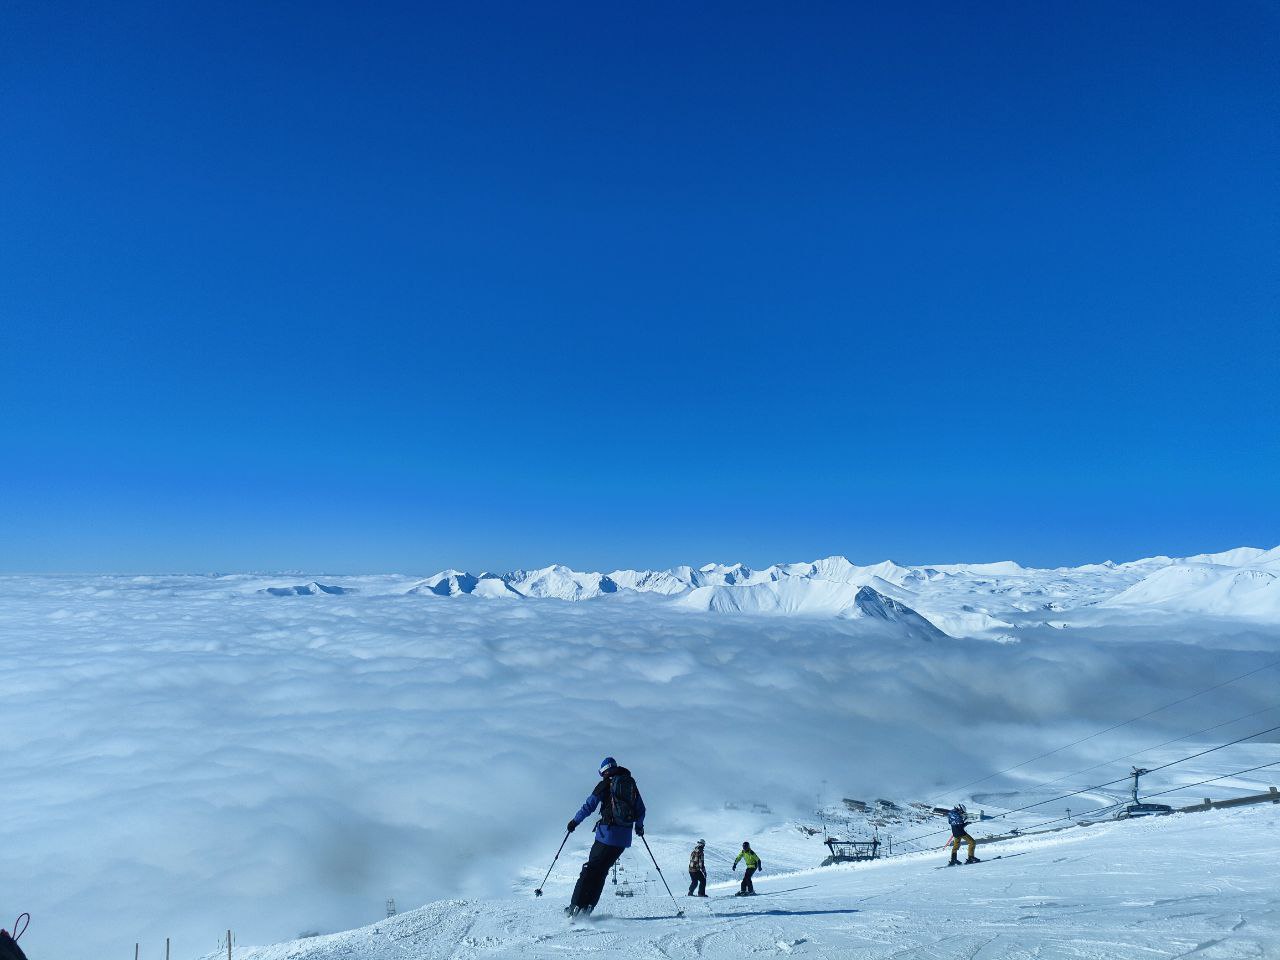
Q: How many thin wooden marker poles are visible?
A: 3